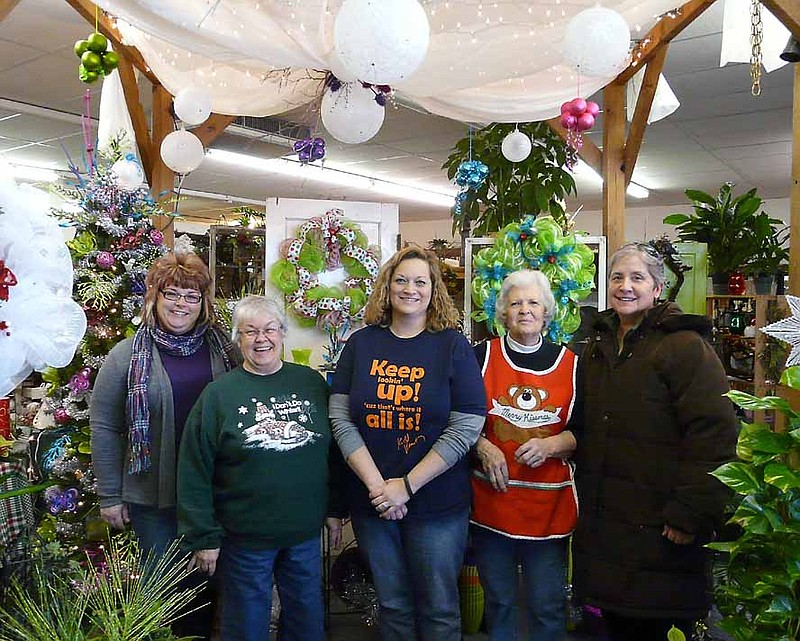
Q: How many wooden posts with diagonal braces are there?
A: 2